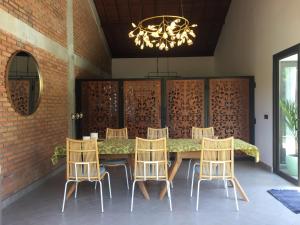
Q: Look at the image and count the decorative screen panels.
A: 4